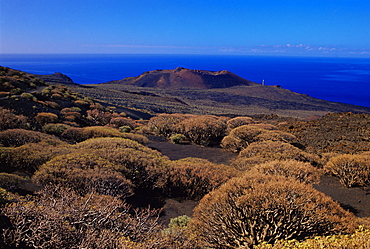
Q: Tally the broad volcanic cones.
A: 1